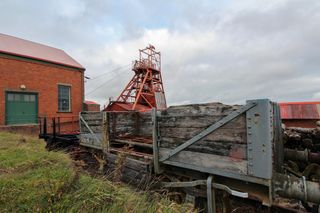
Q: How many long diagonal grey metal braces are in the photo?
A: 2